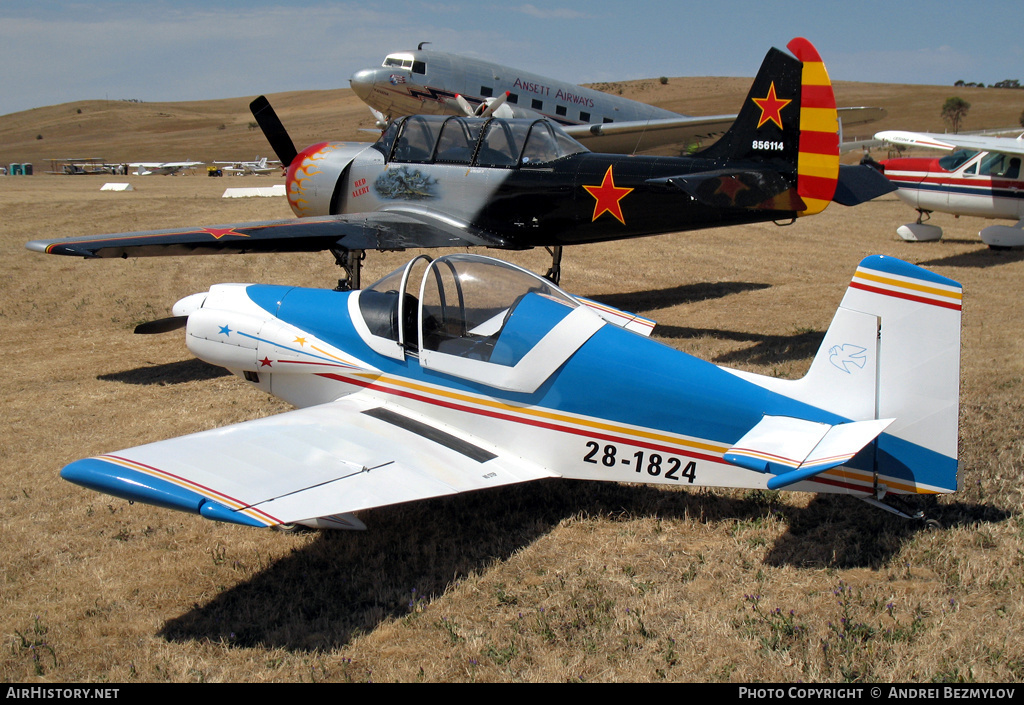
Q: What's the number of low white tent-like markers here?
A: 2